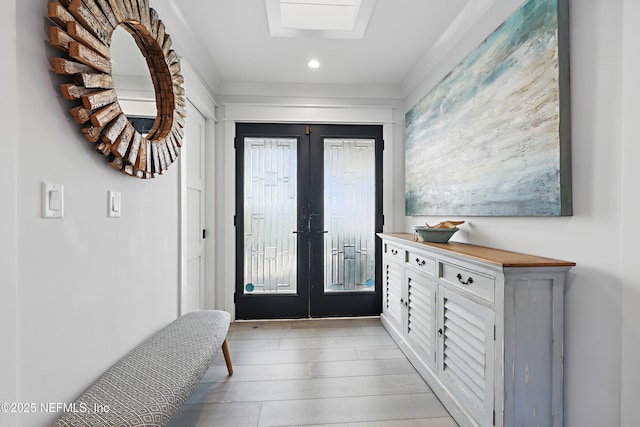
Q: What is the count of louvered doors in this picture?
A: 3